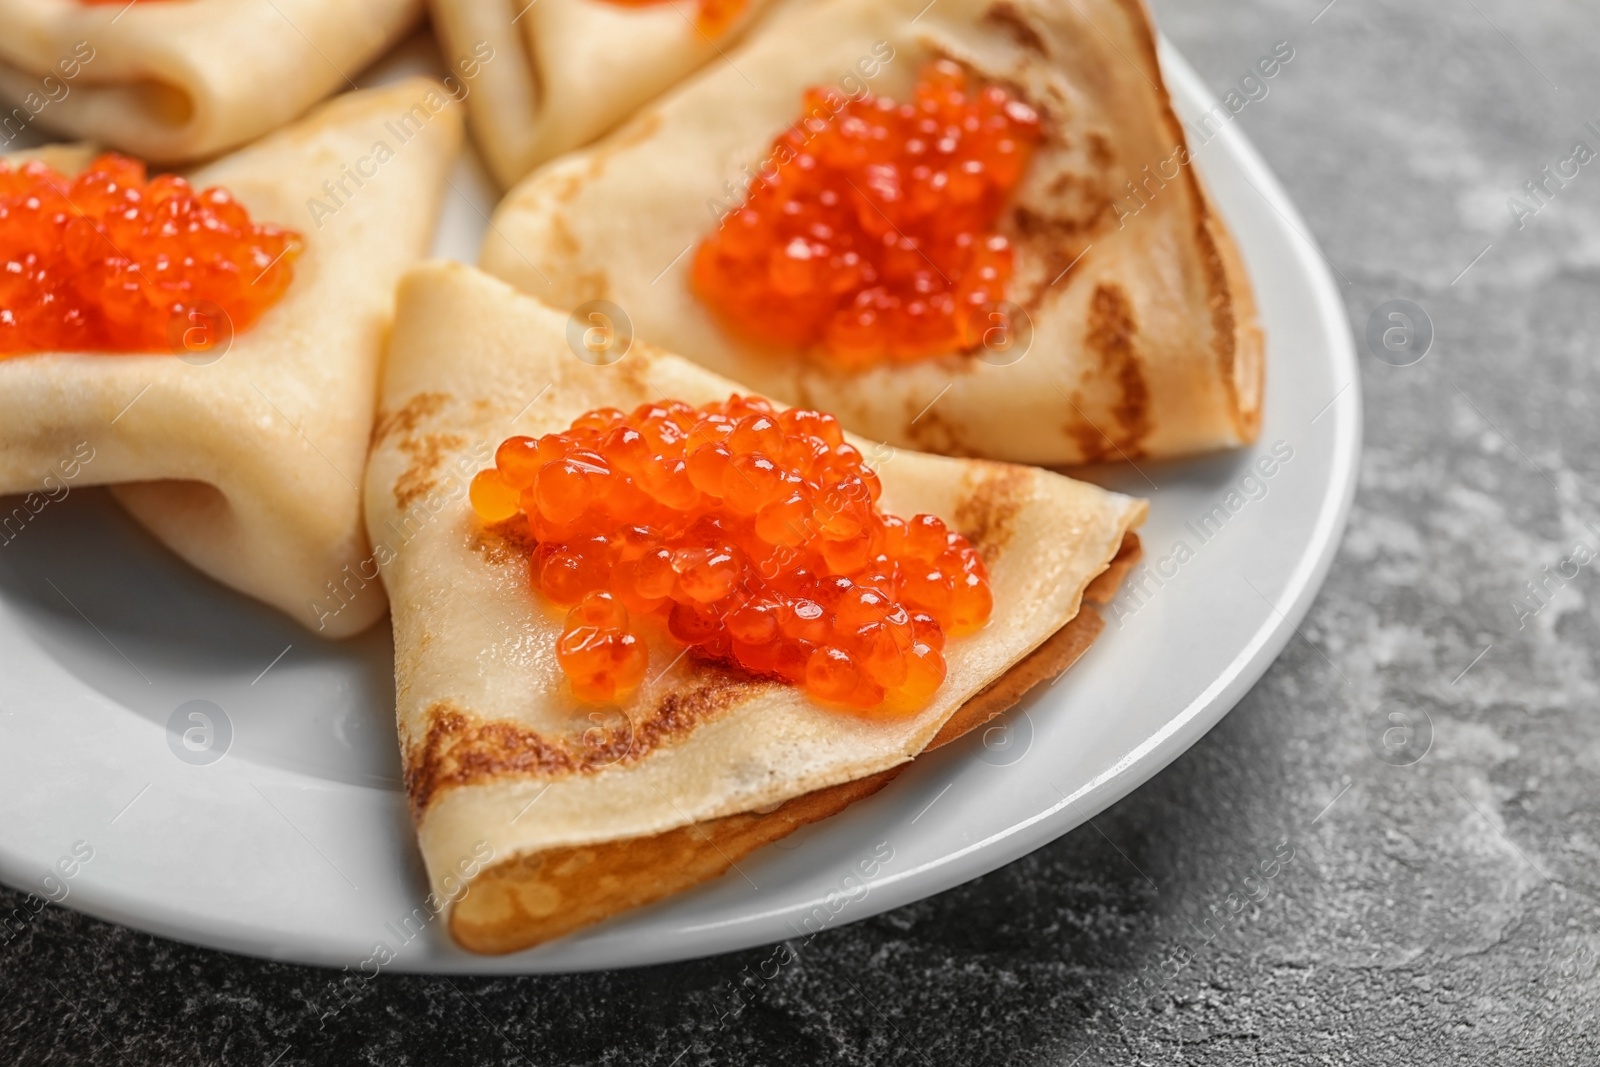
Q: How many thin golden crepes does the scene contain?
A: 5